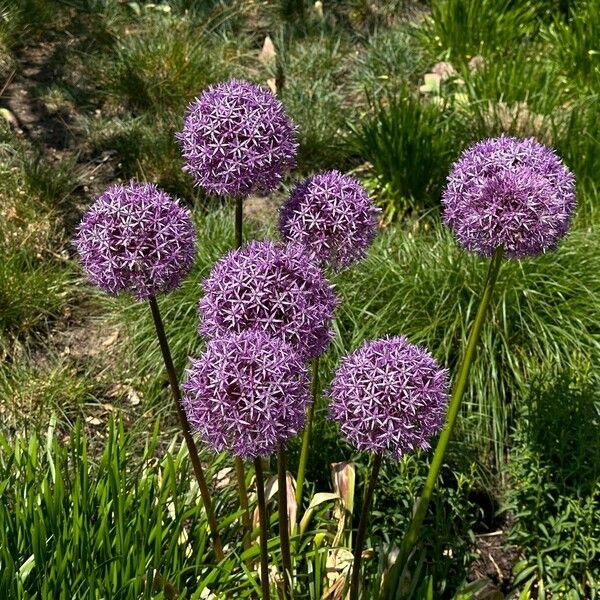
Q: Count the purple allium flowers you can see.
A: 7